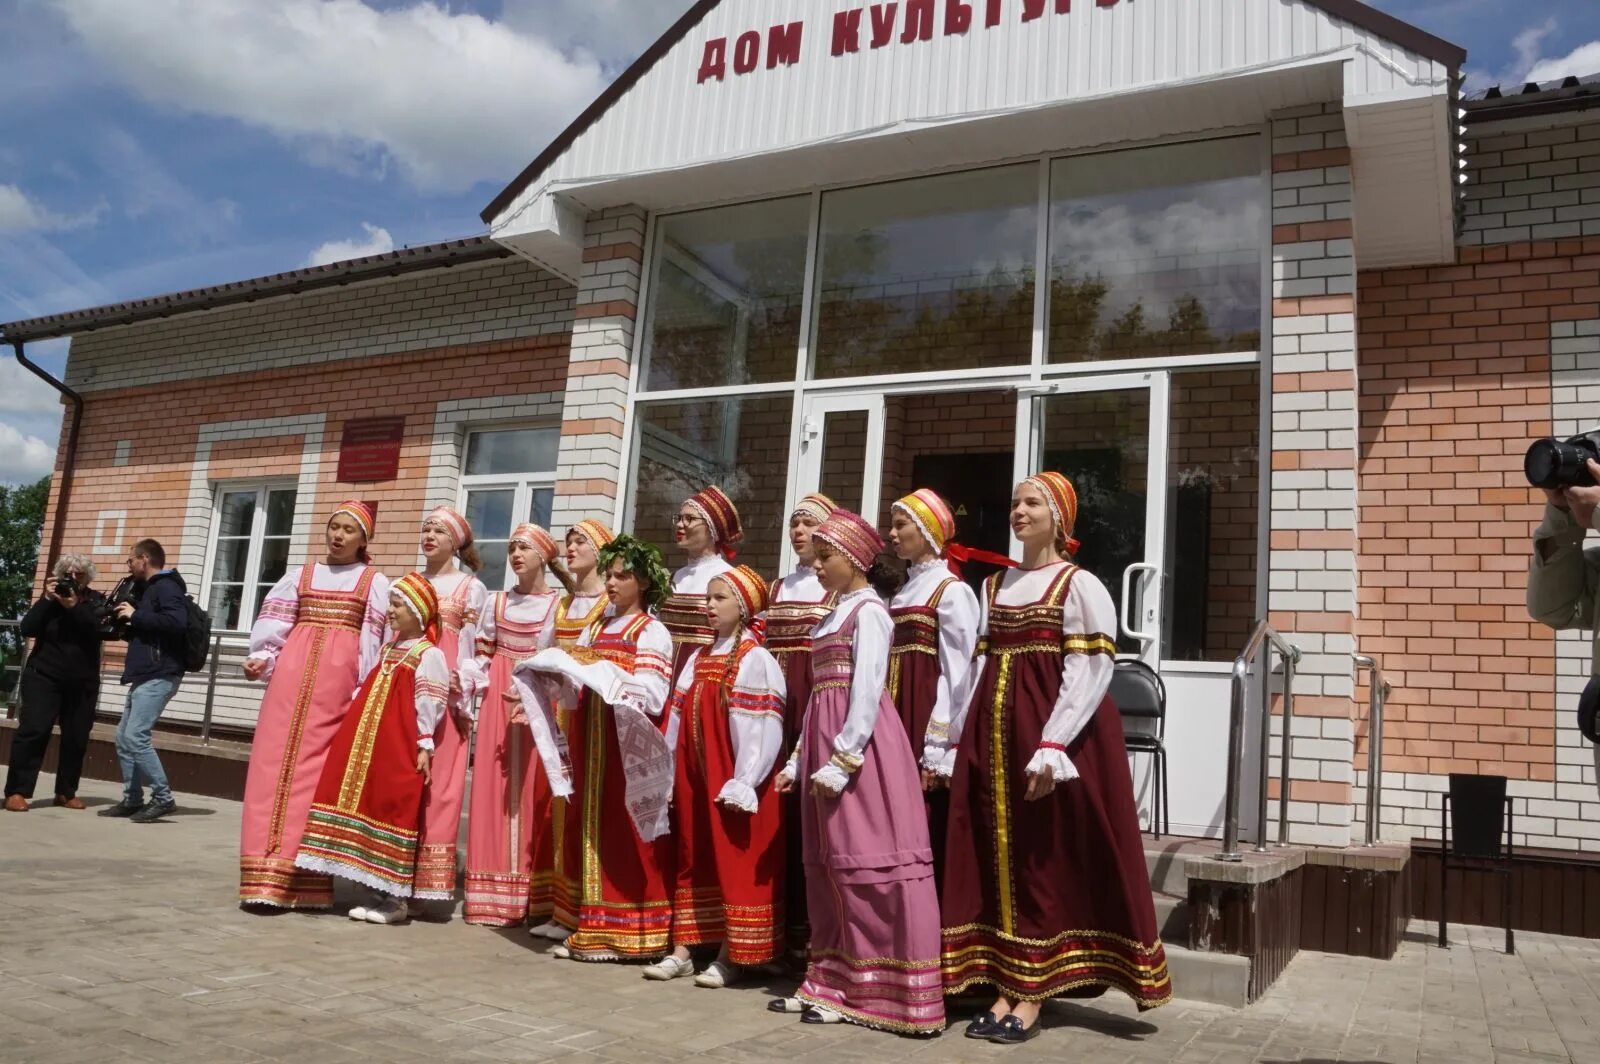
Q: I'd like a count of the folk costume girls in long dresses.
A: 12